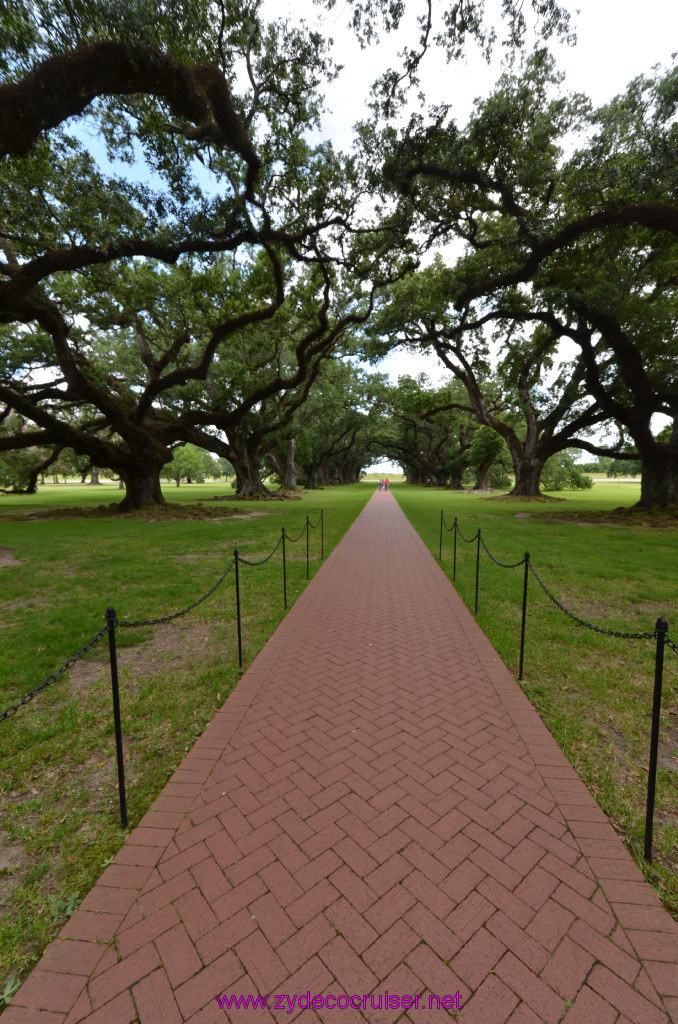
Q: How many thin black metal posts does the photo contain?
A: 10